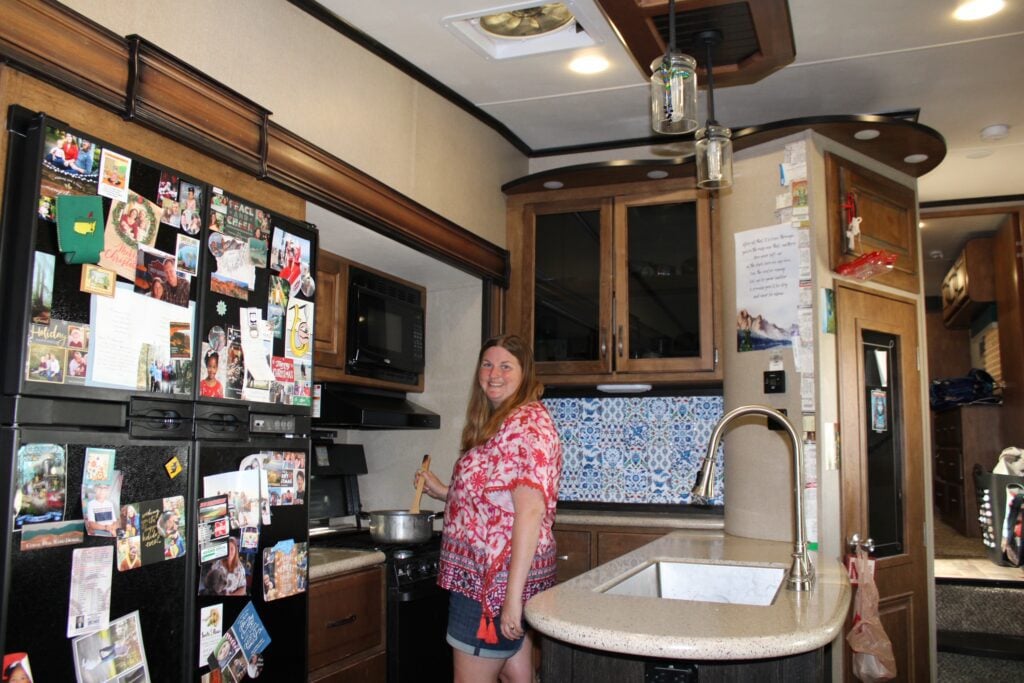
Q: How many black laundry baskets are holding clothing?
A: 1